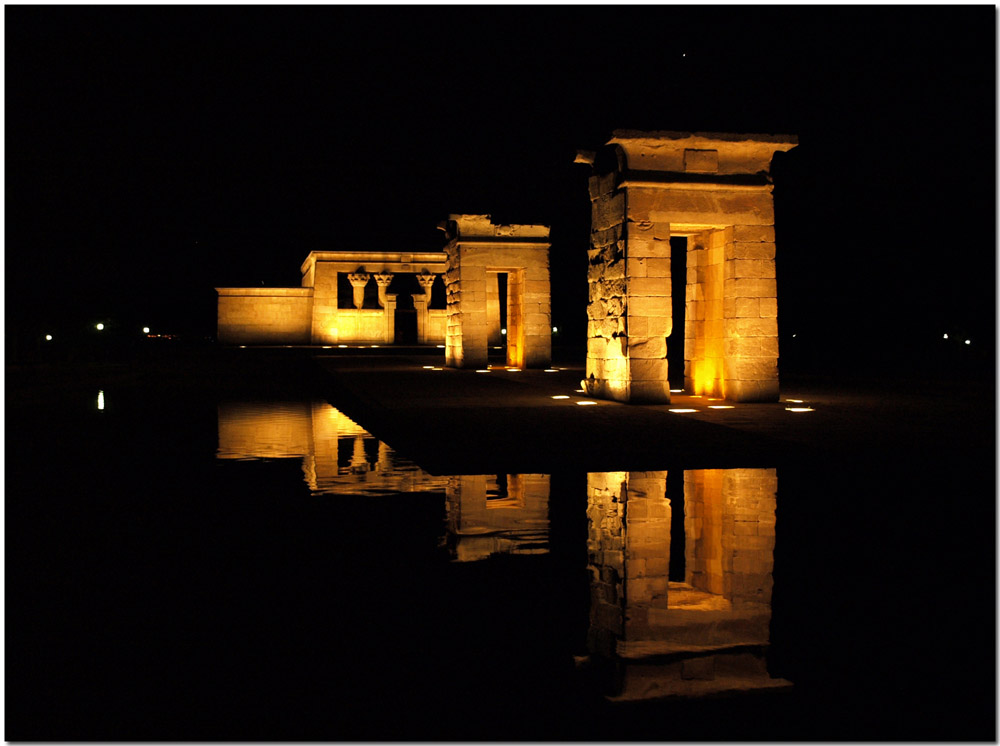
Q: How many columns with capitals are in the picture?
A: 3